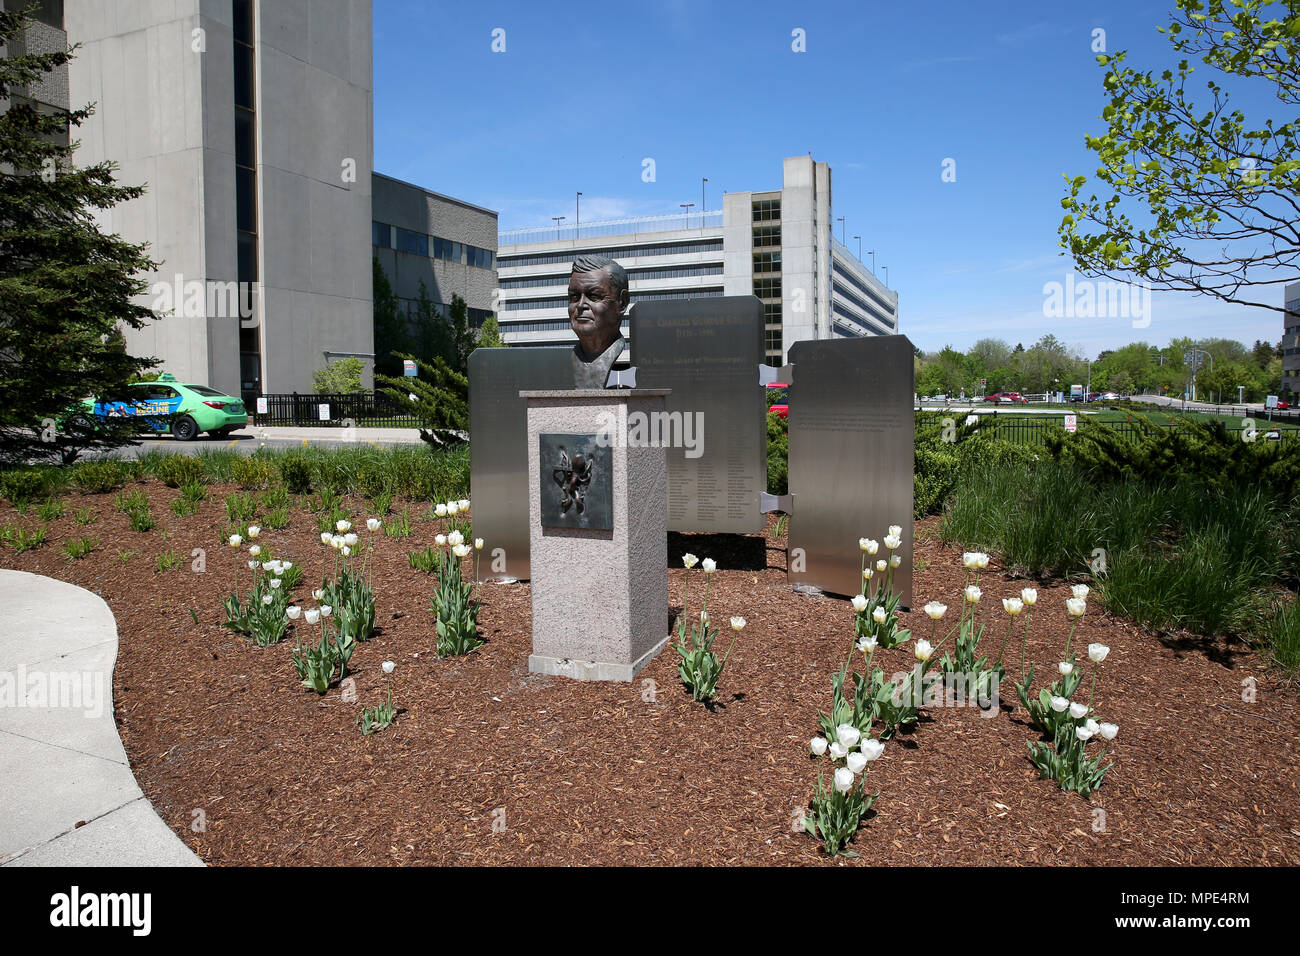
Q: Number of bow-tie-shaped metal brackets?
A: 3